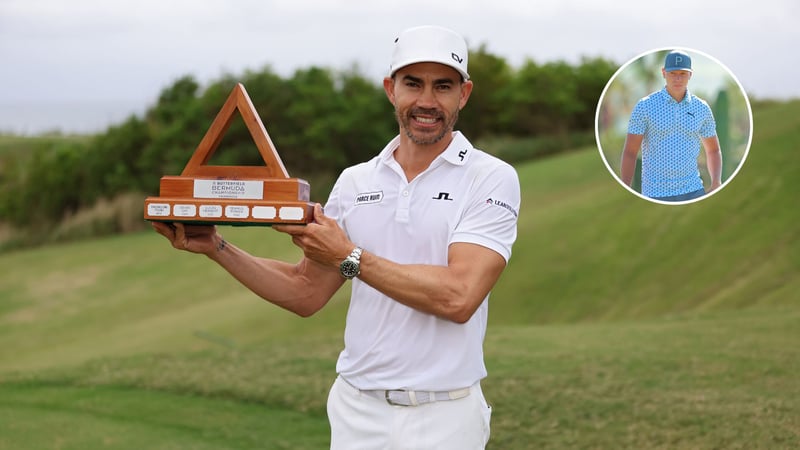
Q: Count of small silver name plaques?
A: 6